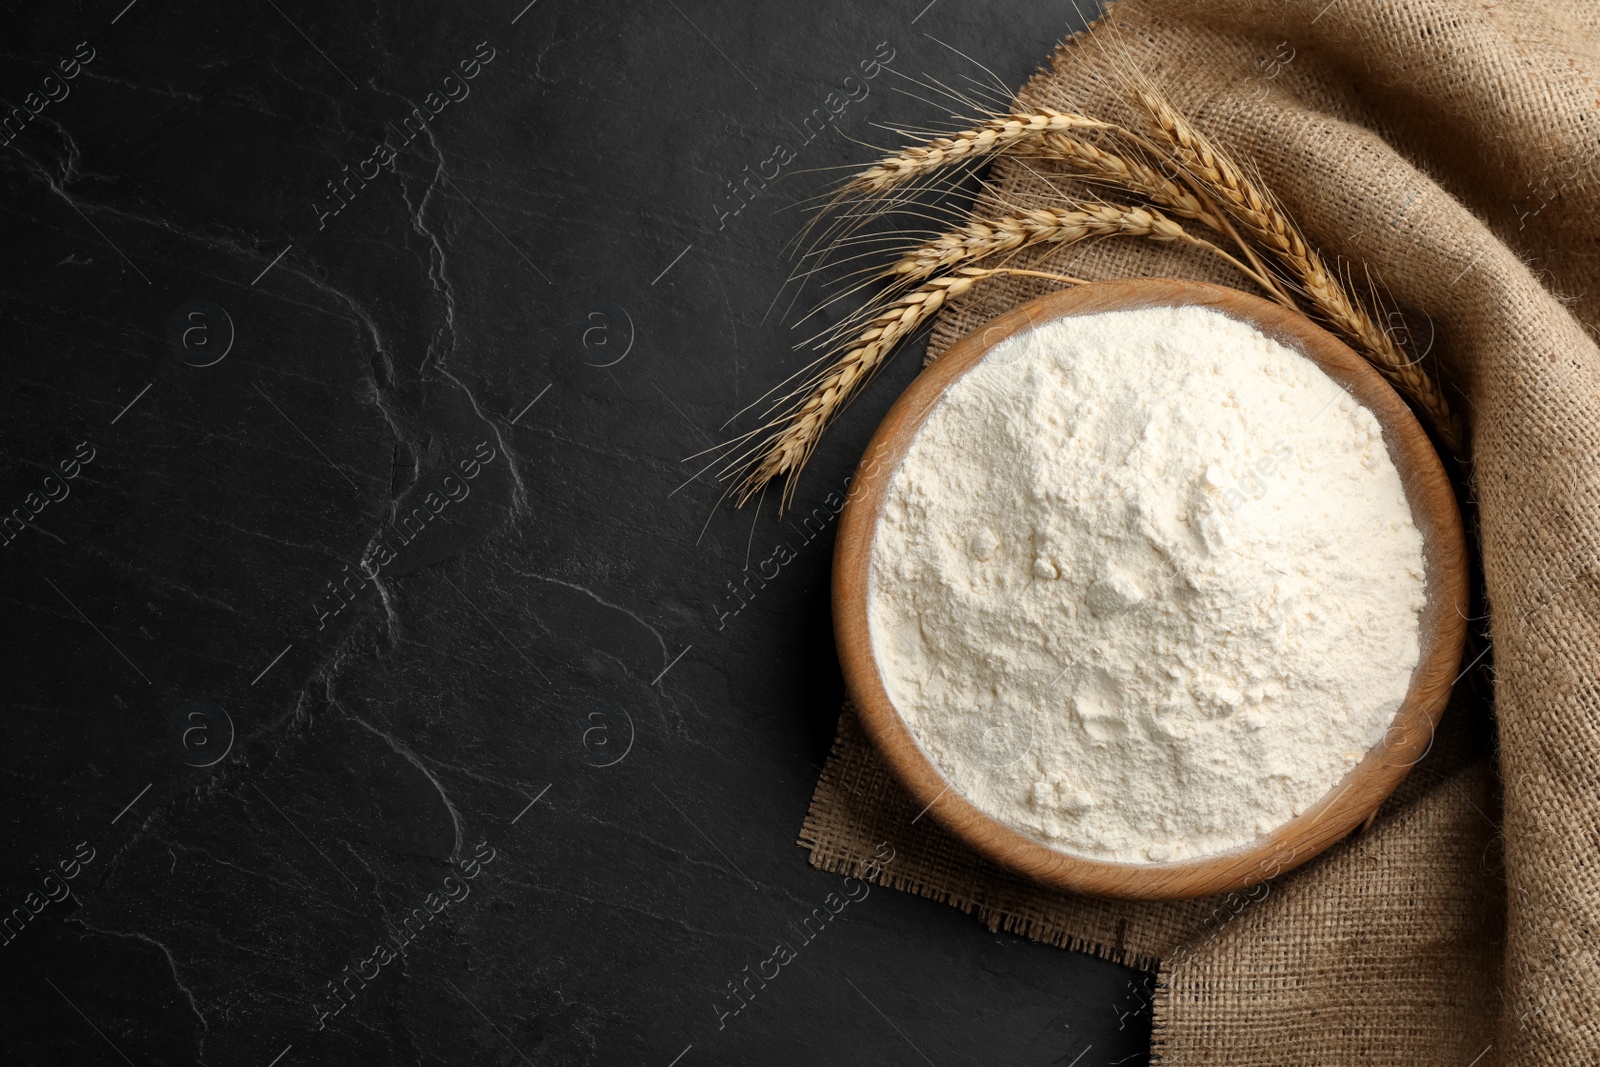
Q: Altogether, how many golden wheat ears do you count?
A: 5